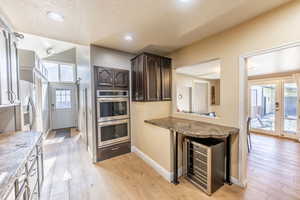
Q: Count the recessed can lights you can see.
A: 3